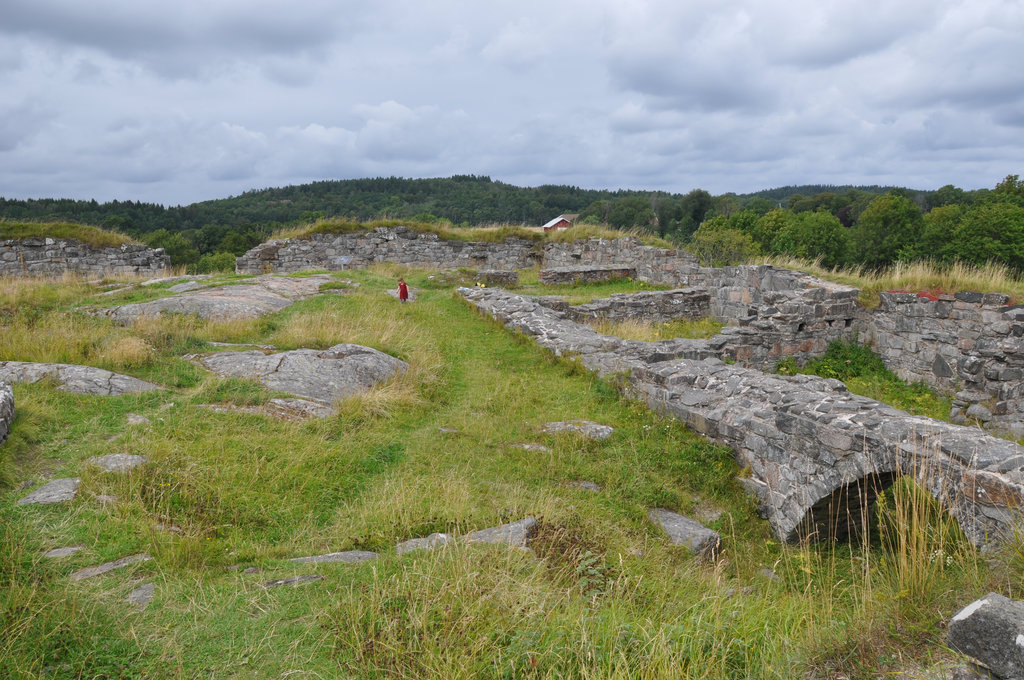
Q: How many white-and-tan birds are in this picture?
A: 0